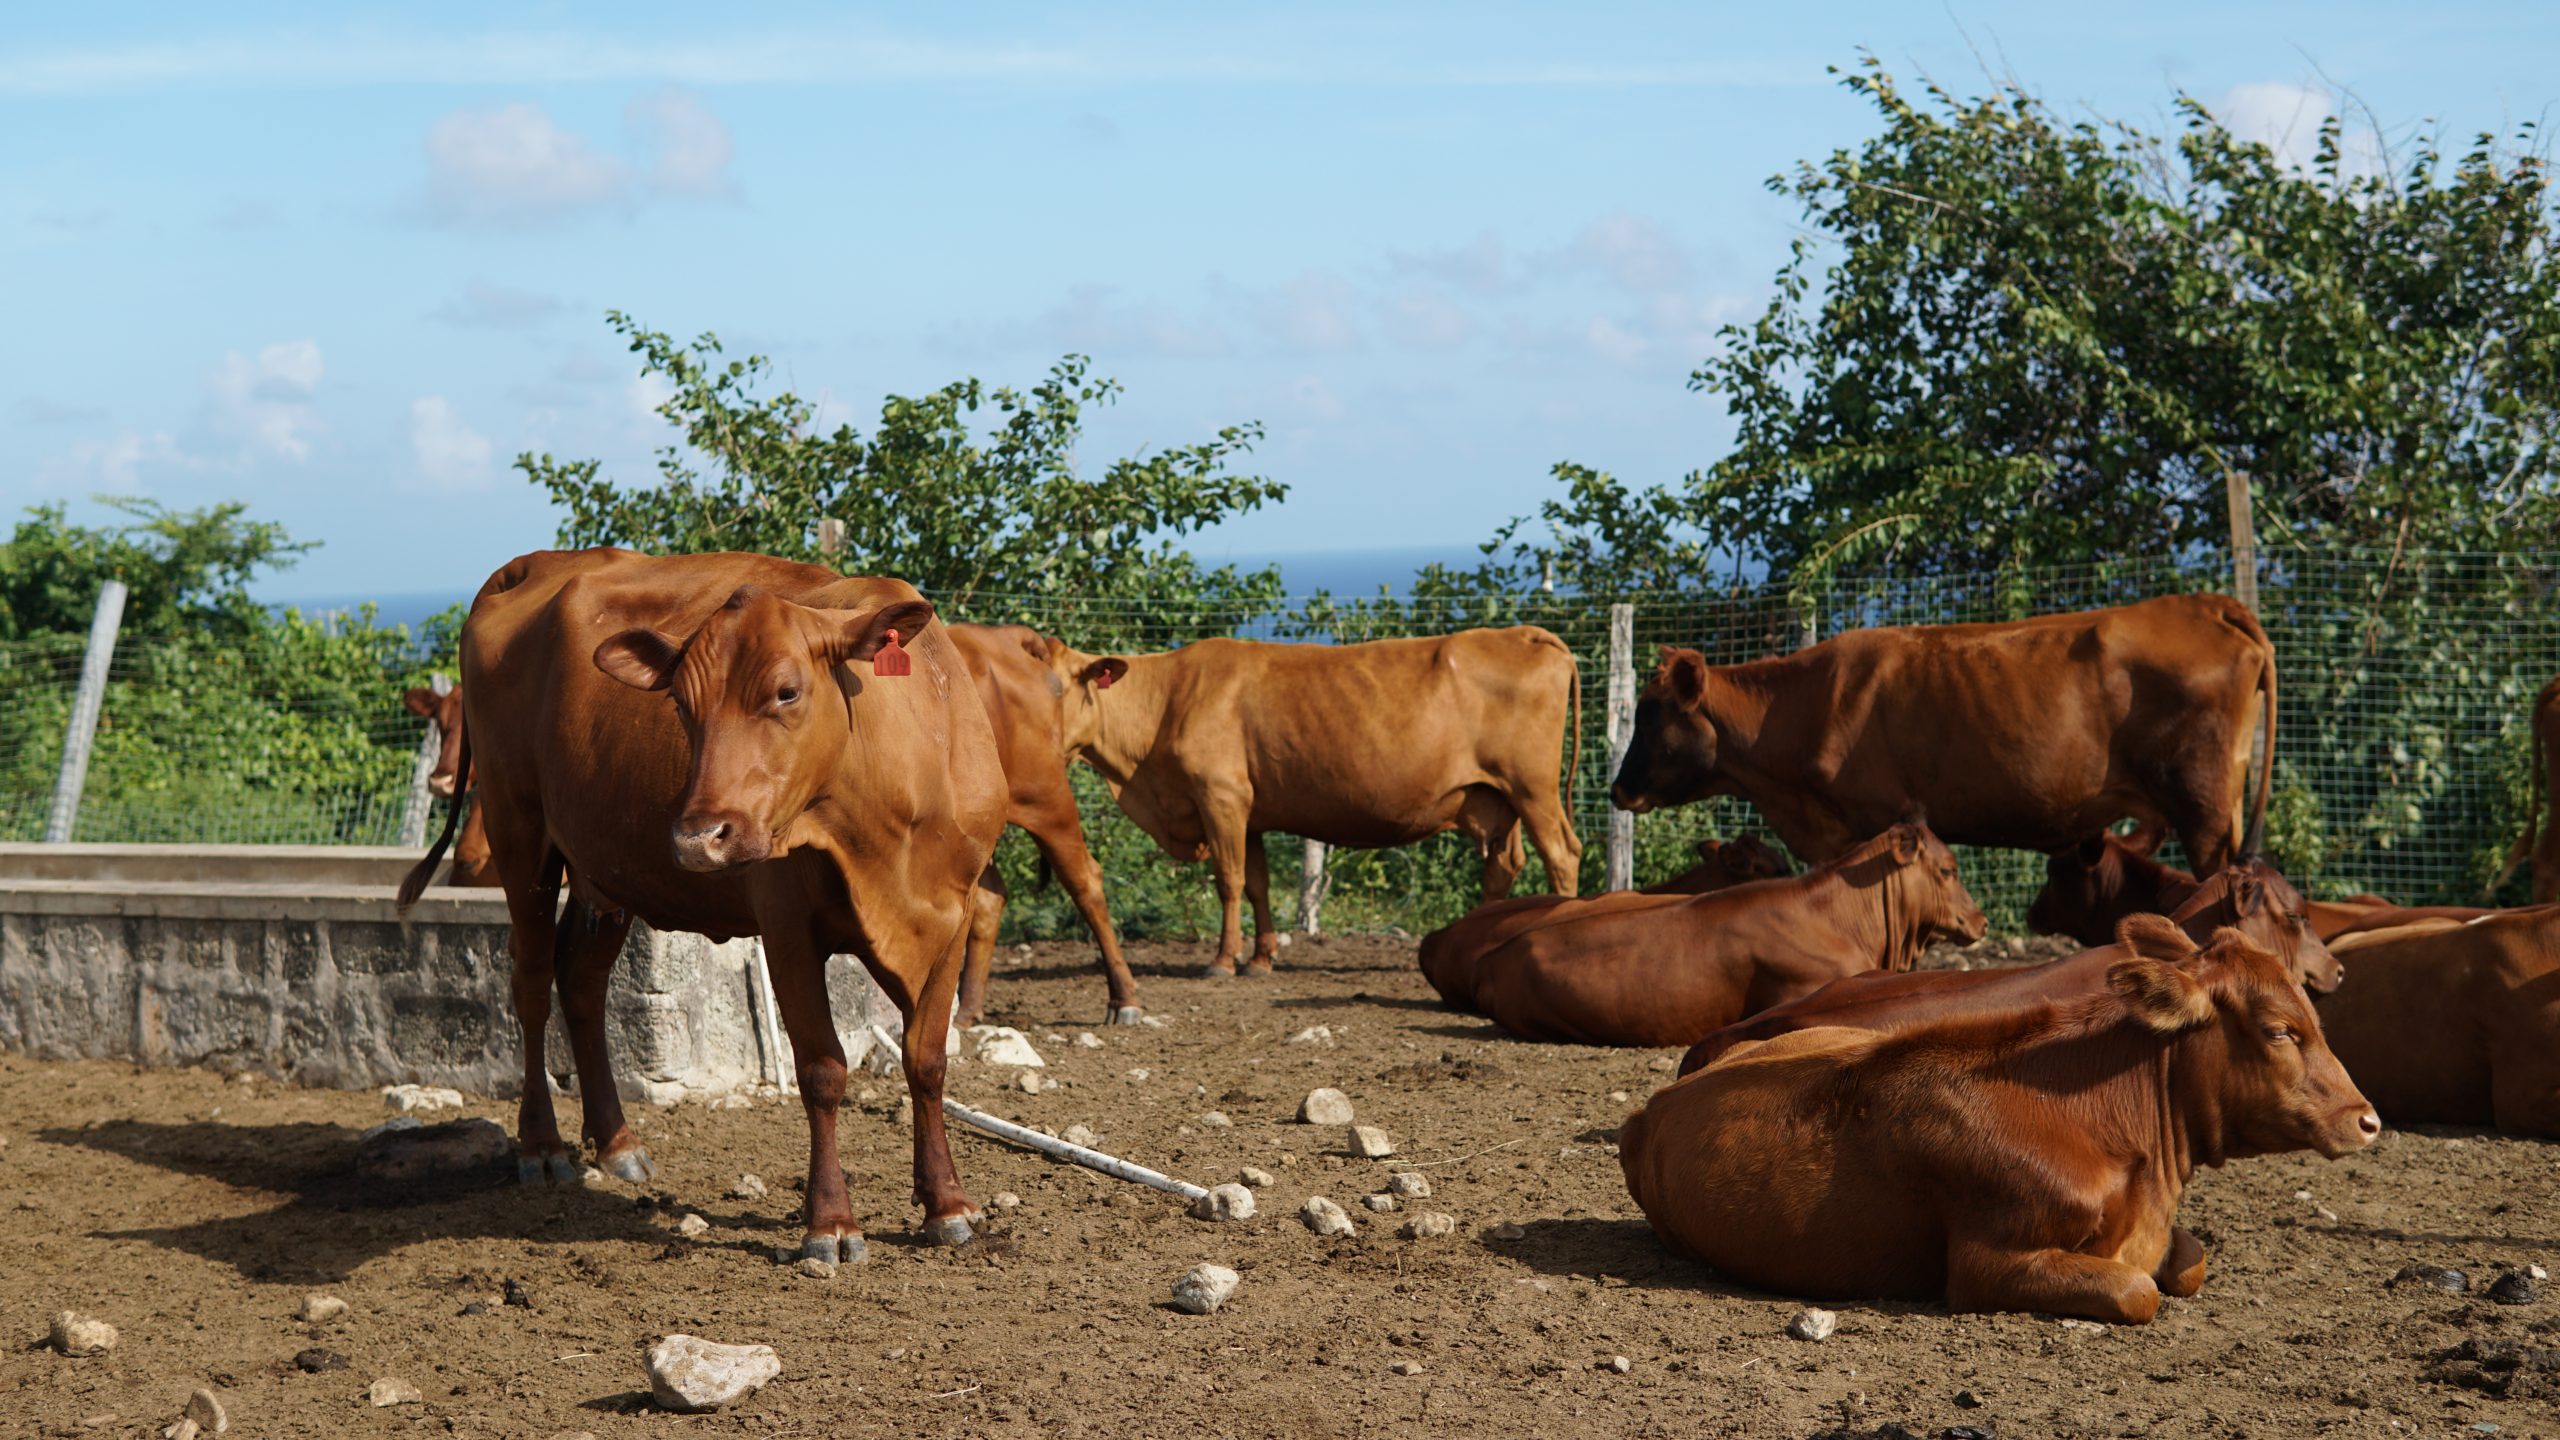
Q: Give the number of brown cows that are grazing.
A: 0